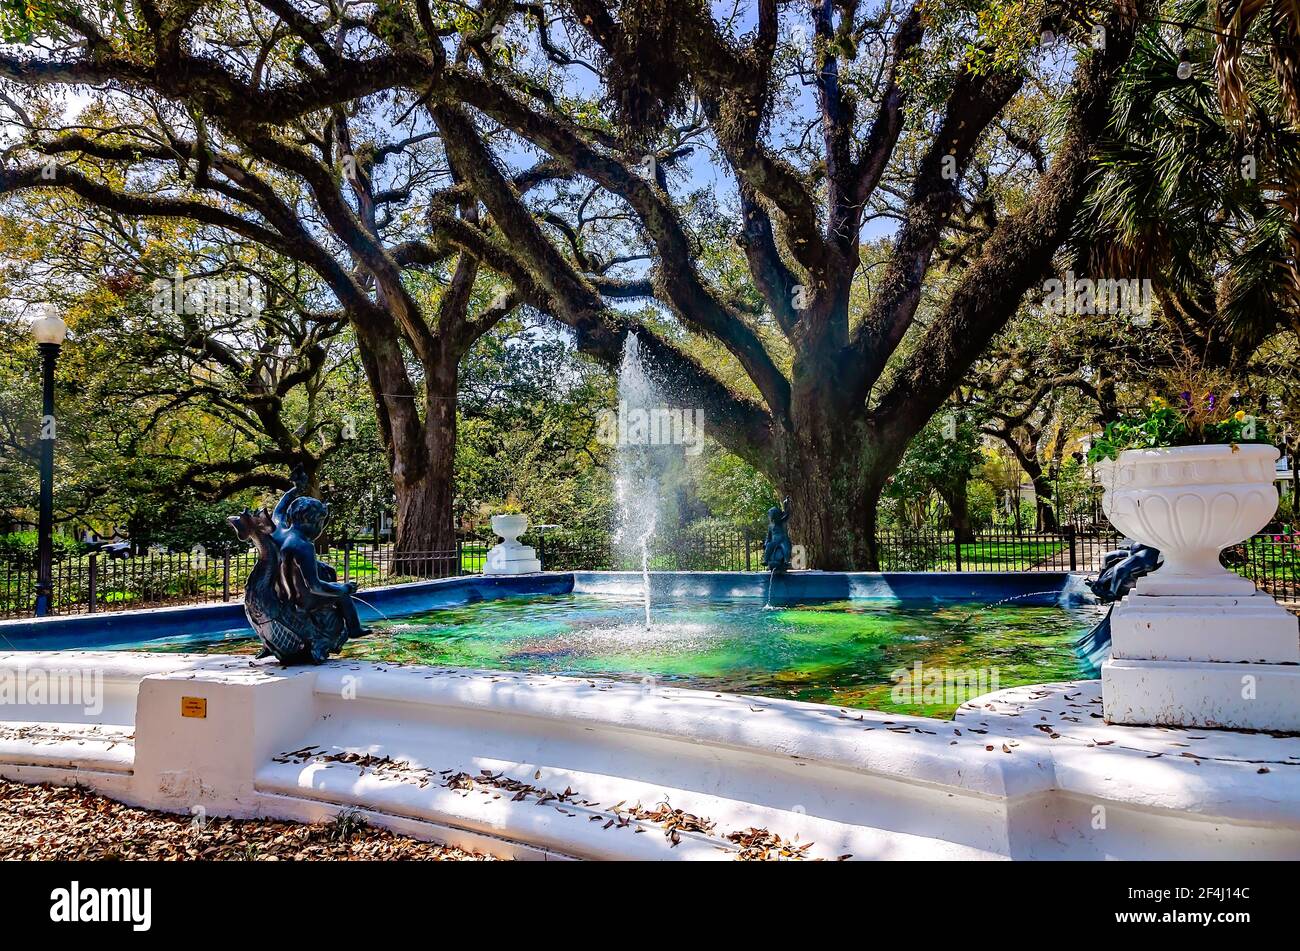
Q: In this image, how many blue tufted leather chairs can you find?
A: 0